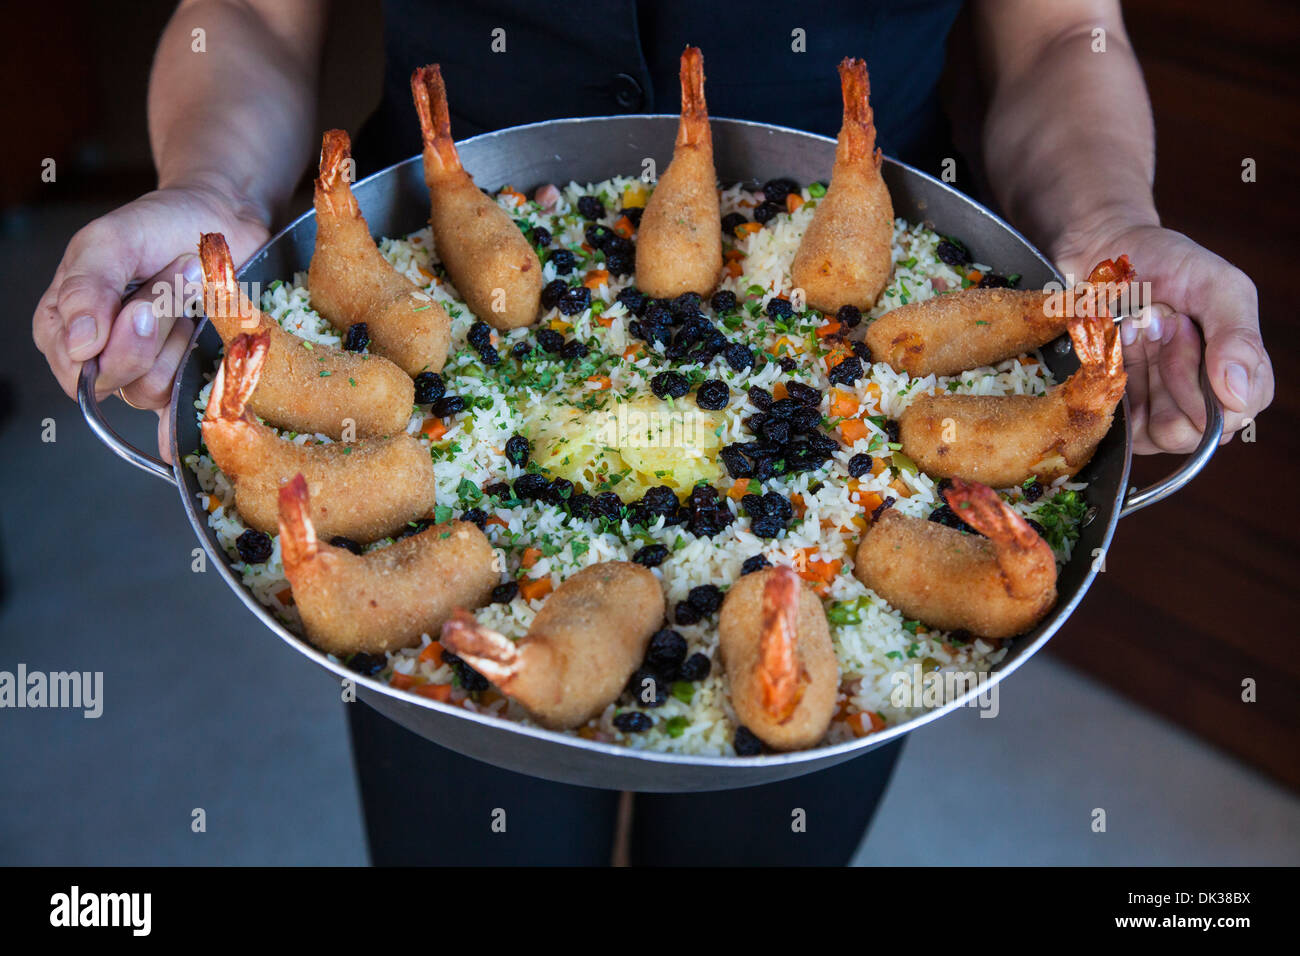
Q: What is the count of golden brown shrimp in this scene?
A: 12